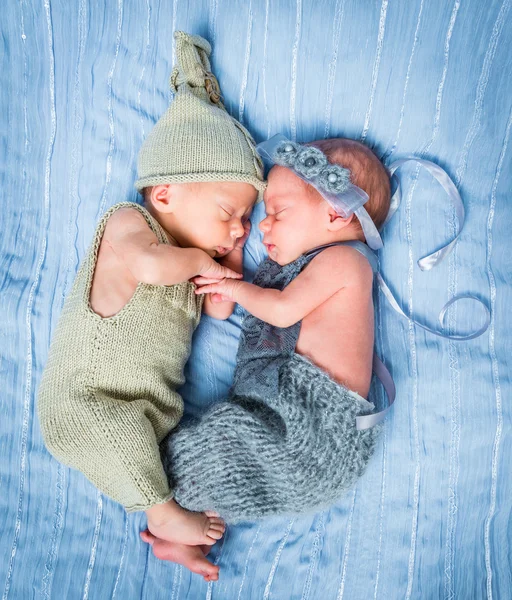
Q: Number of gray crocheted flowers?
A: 3